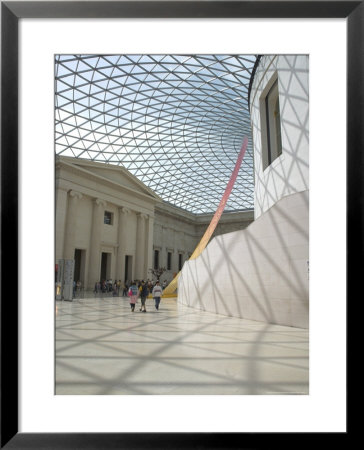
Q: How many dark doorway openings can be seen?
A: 3